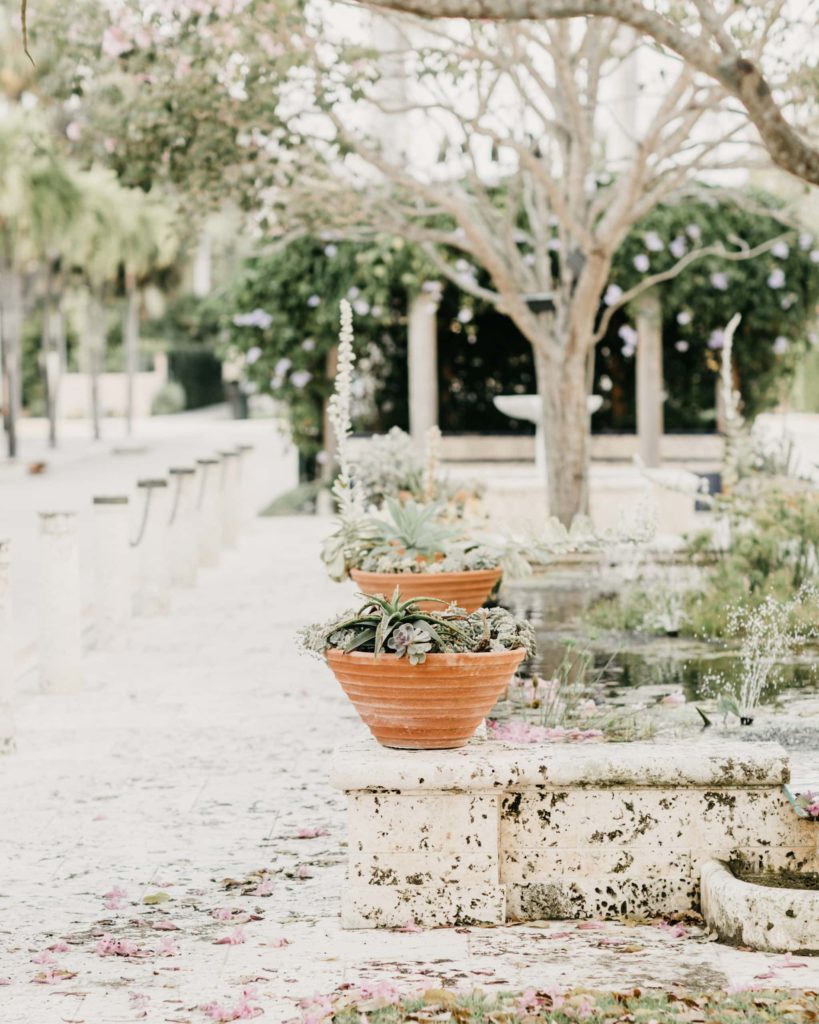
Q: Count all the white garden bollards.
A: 8